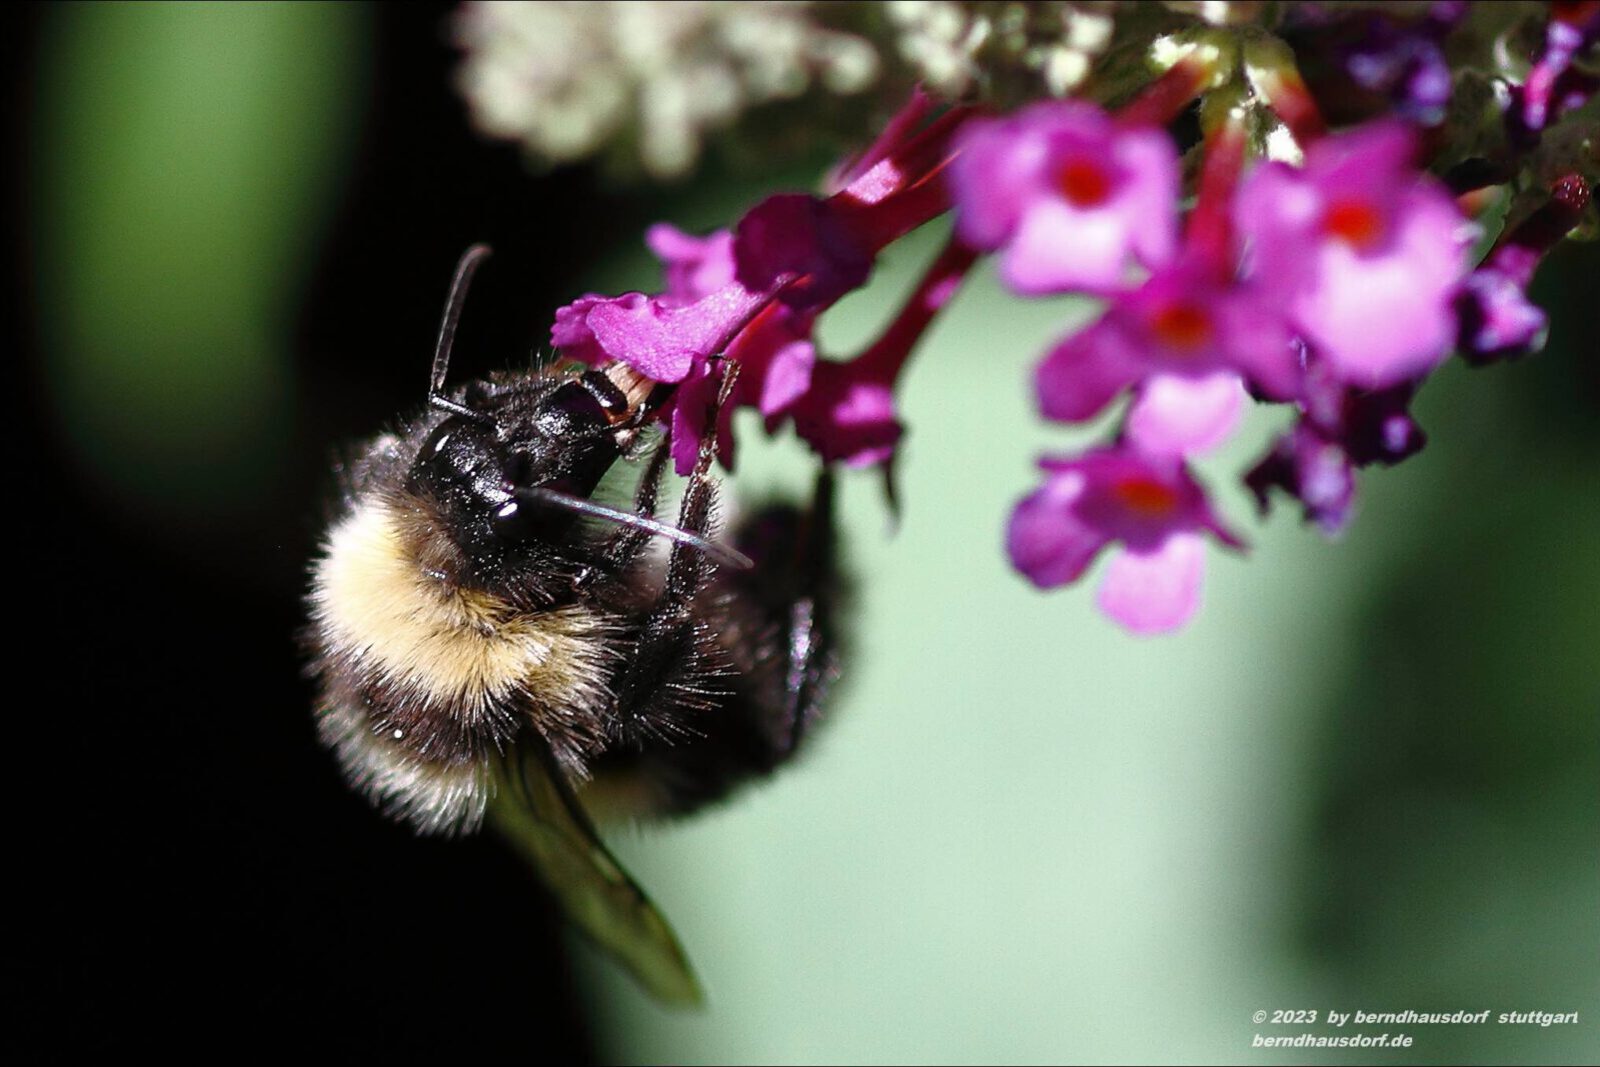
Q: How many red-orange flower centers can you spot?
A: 4